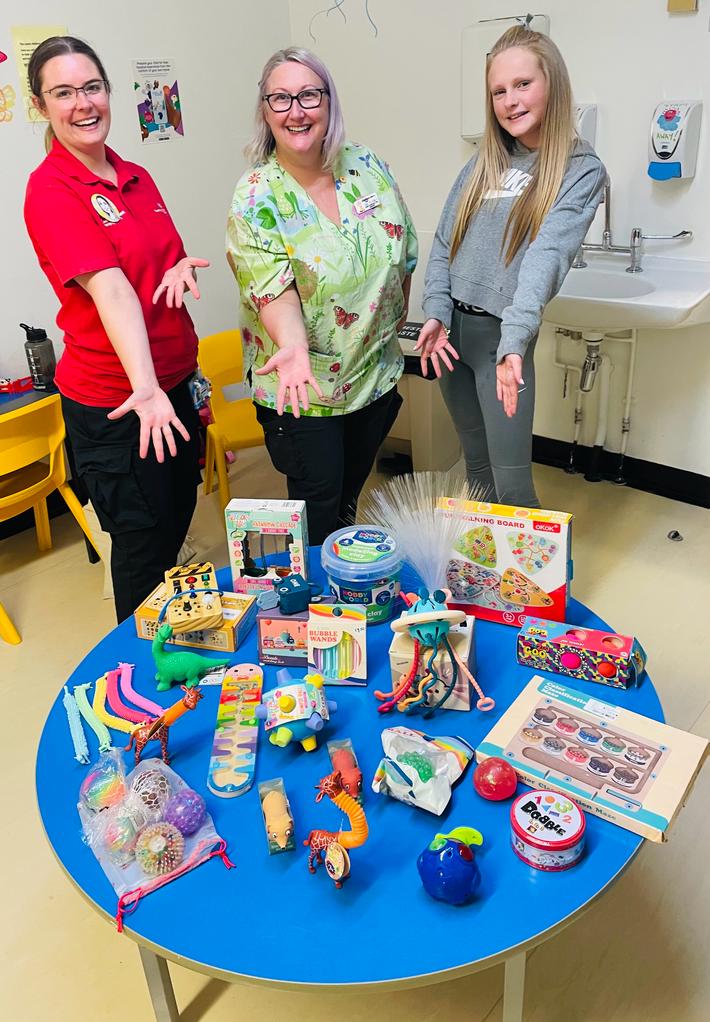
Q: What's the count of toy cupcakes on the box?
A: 10